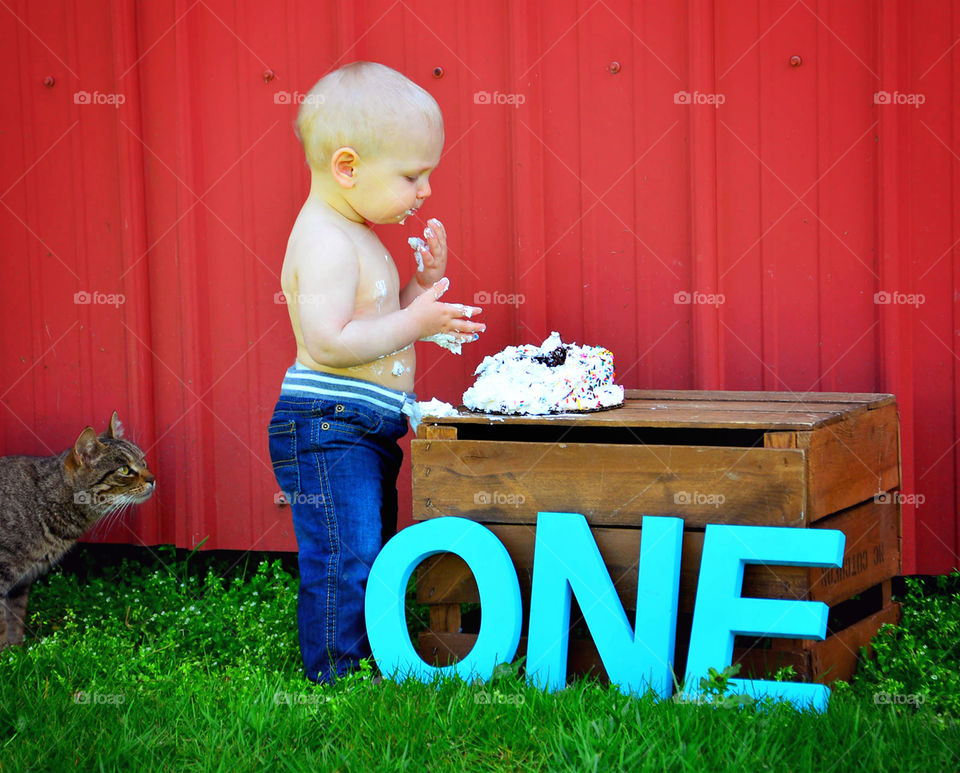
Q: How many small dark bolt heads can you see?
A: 5